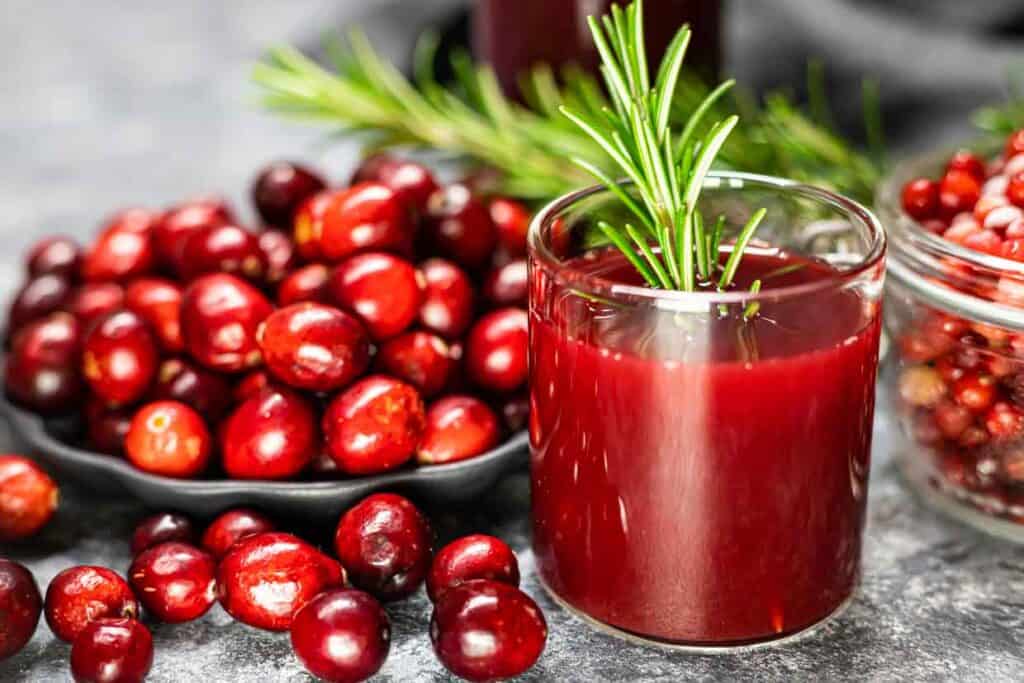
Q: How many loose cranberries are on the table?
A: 12